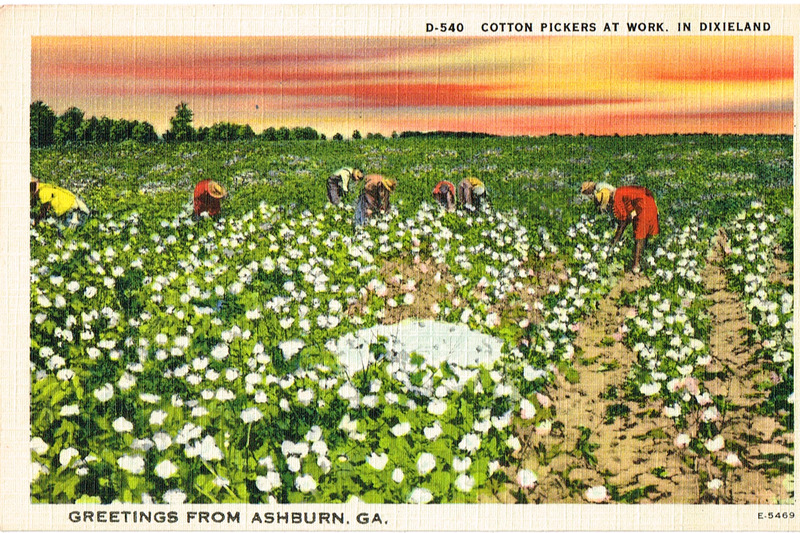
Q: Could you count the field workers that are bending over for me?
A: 8